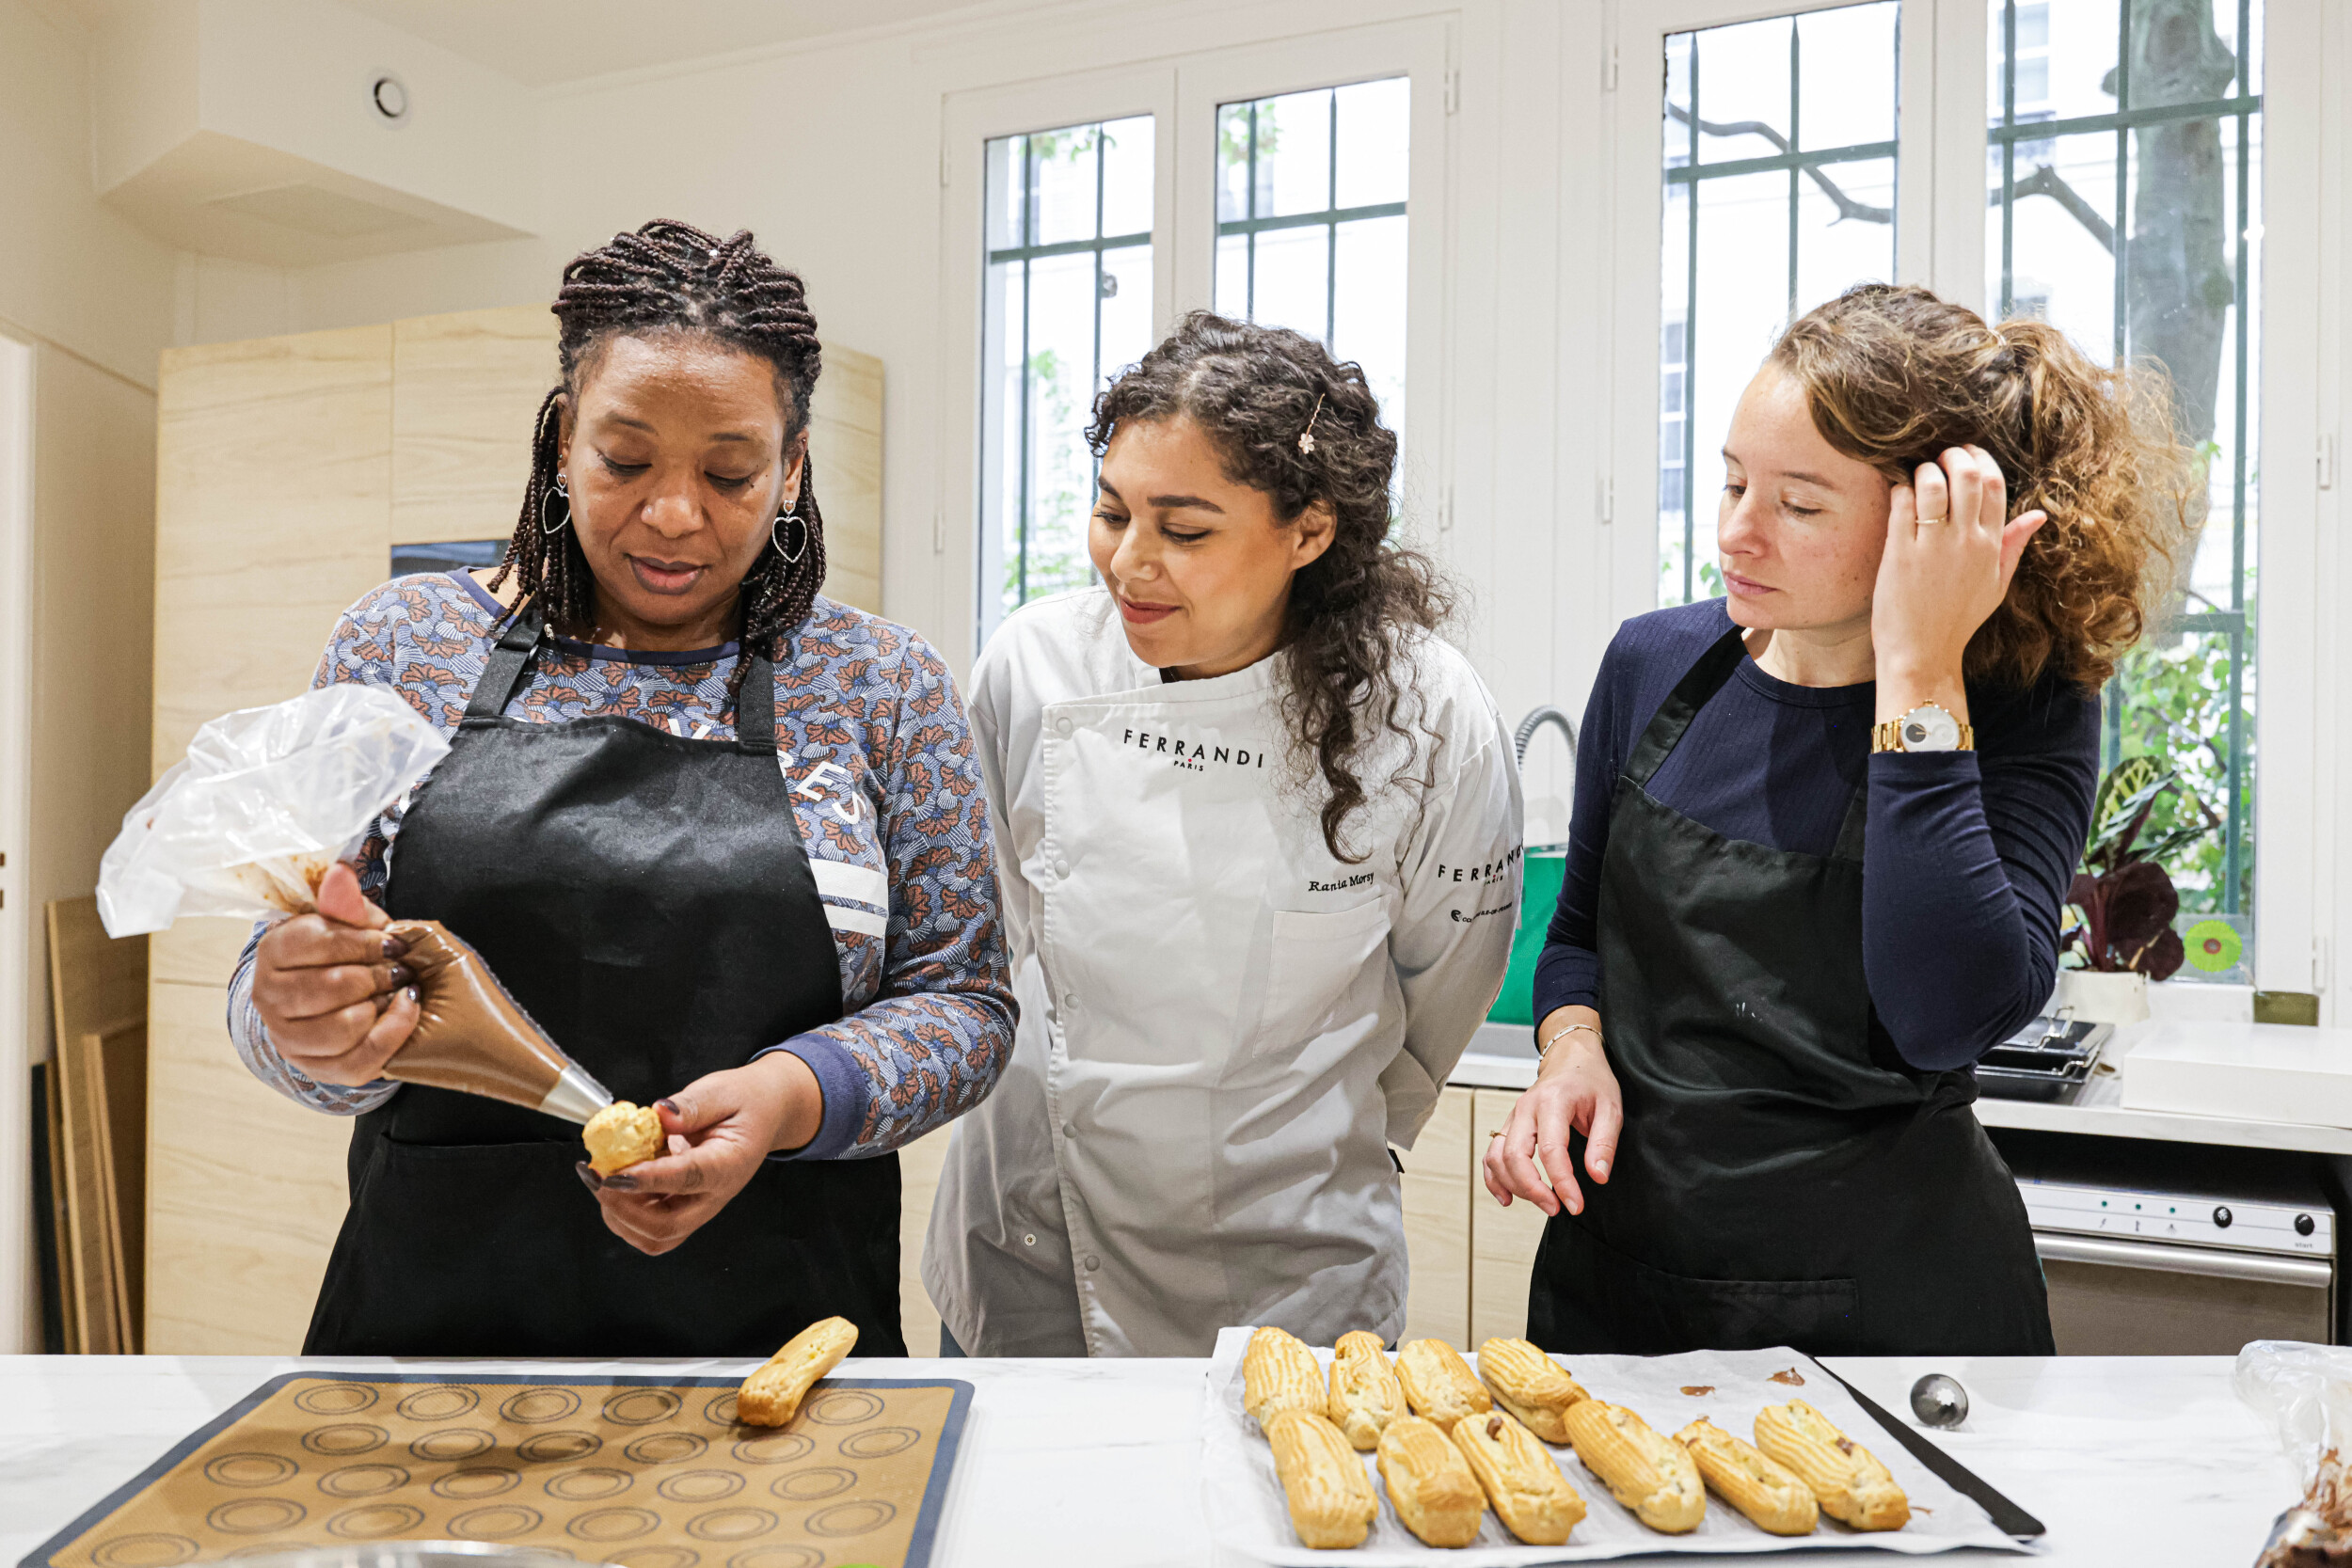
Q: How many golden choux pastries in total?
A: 12